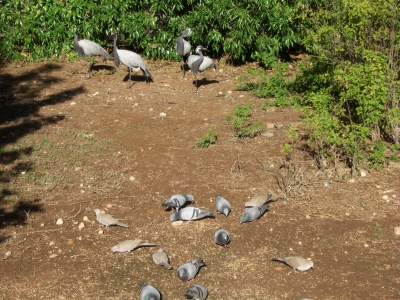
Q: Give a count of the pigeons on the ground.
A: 13